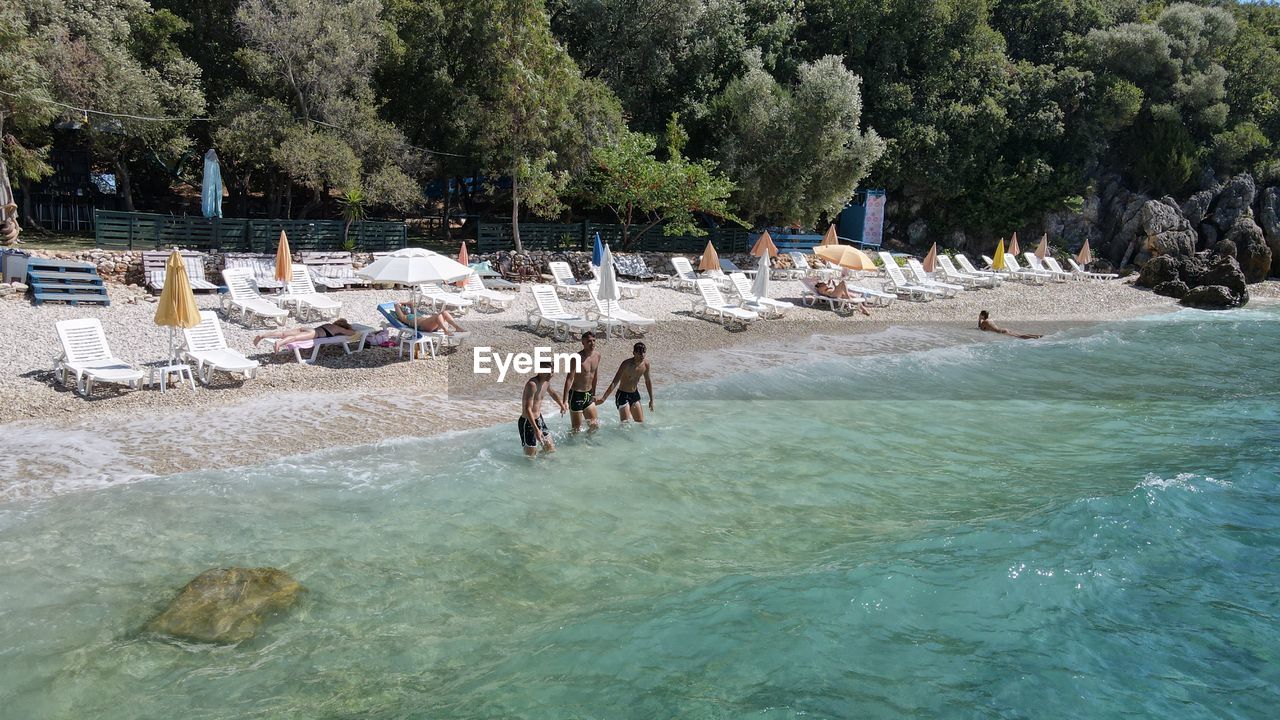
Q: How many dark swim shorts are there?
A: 3